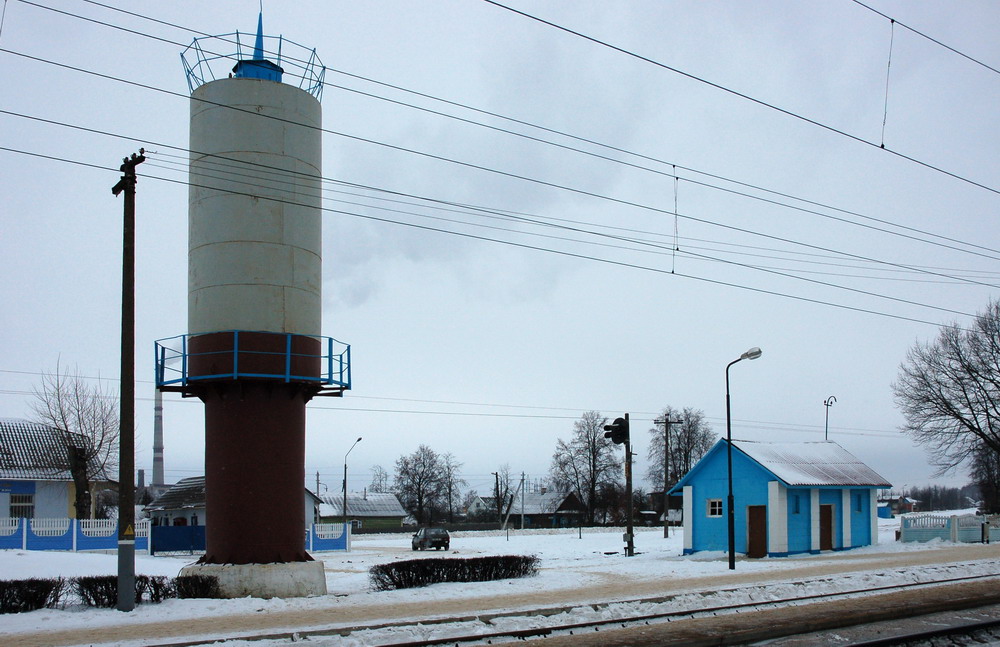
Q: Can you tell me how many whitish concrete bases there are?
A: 1